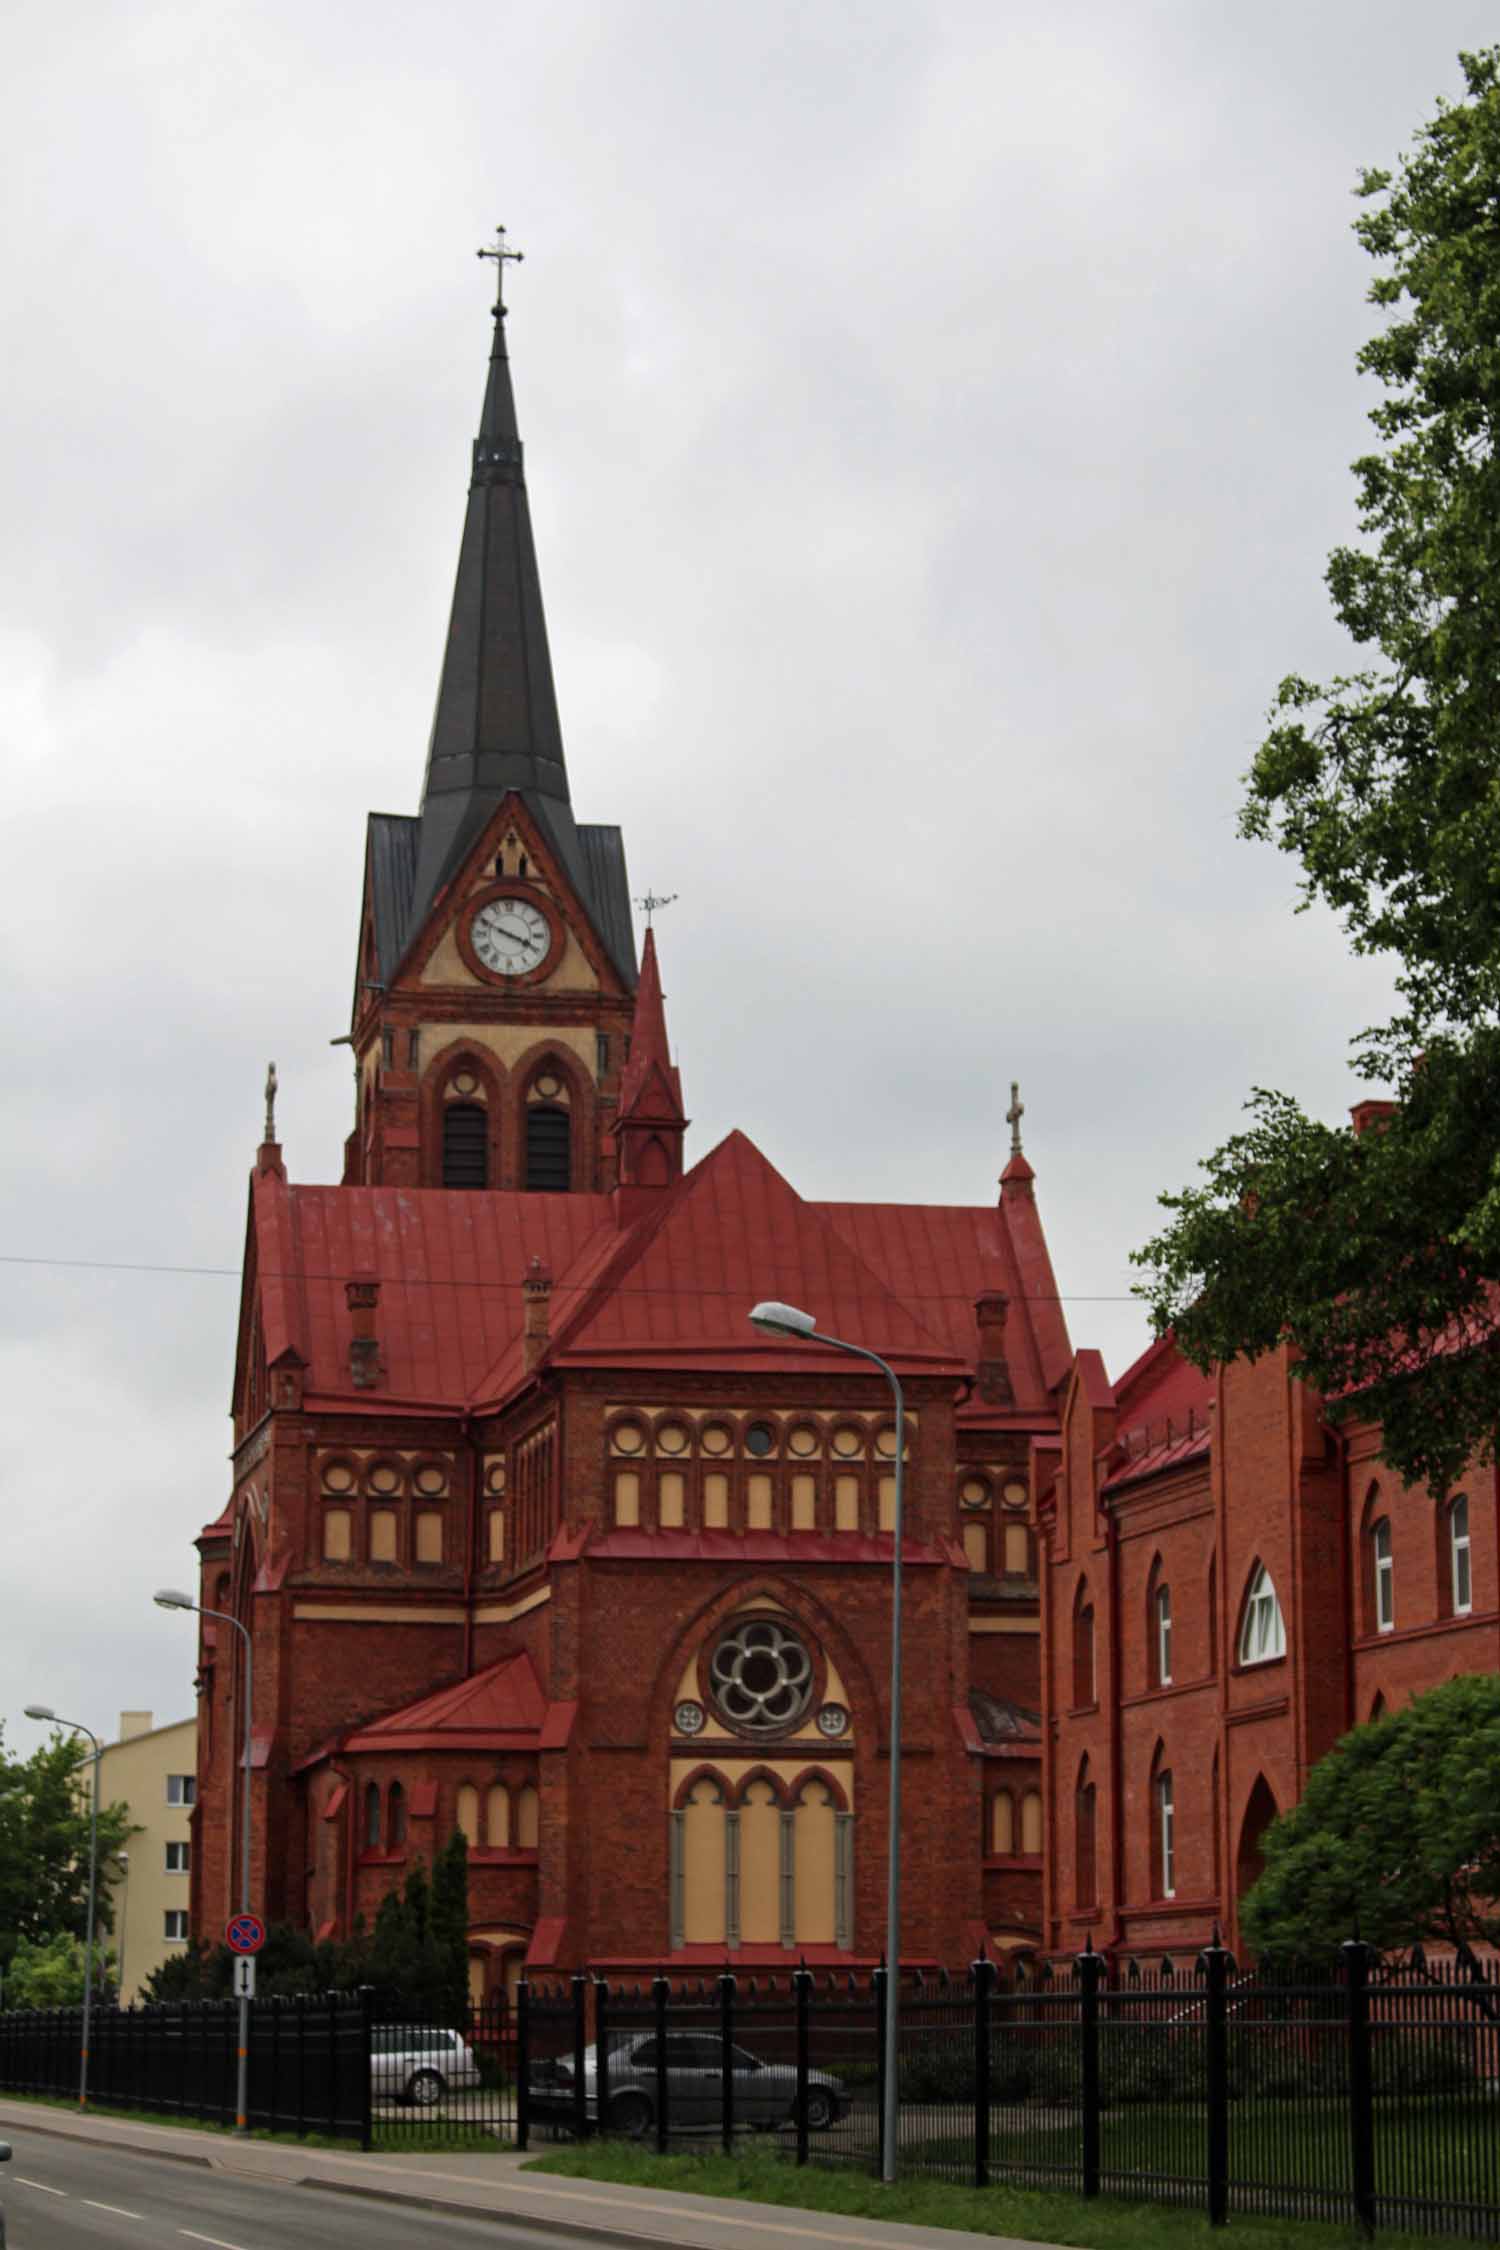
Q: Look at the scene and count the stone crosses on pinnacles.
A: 2